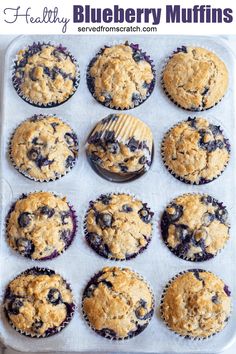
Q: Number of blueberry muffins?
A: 12